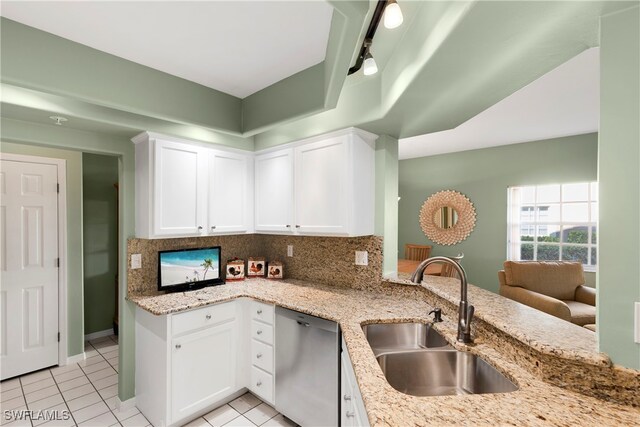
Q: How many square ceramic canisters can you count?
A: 3